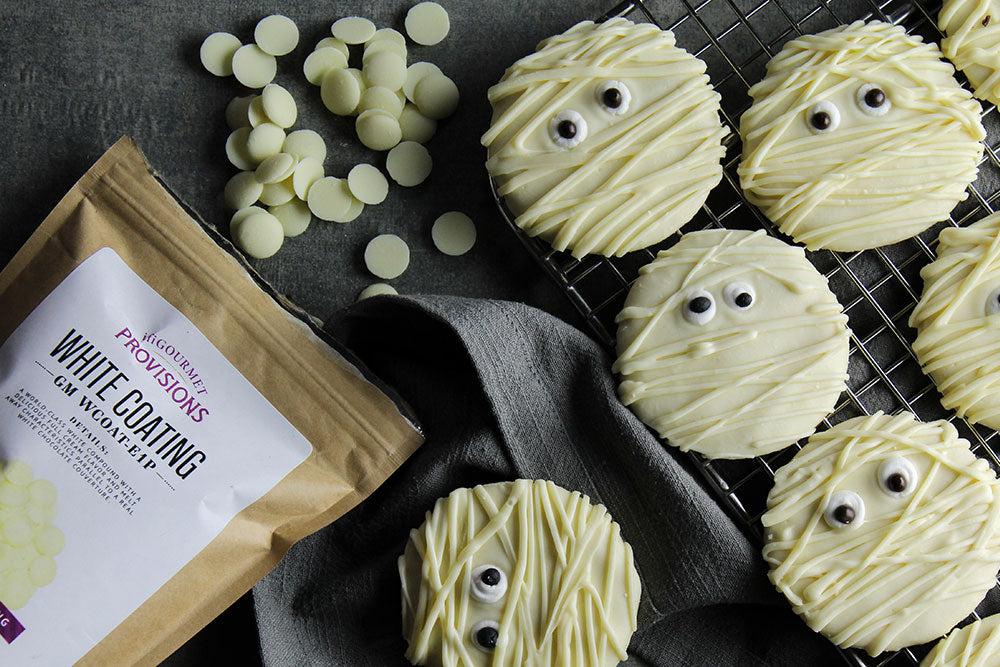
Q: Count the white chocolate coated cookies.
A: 8